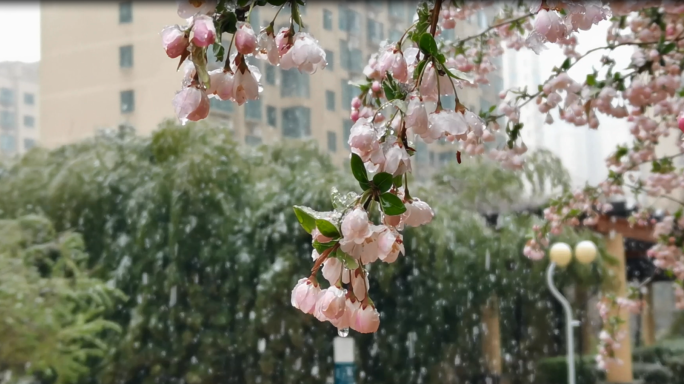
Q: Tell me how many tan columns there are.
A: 3